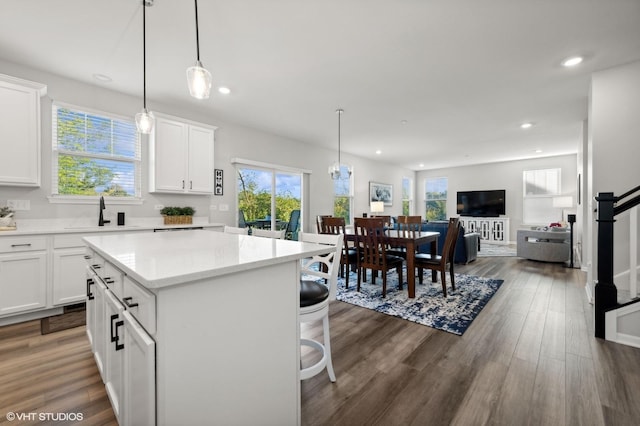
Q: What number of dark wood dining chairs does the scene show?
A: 6